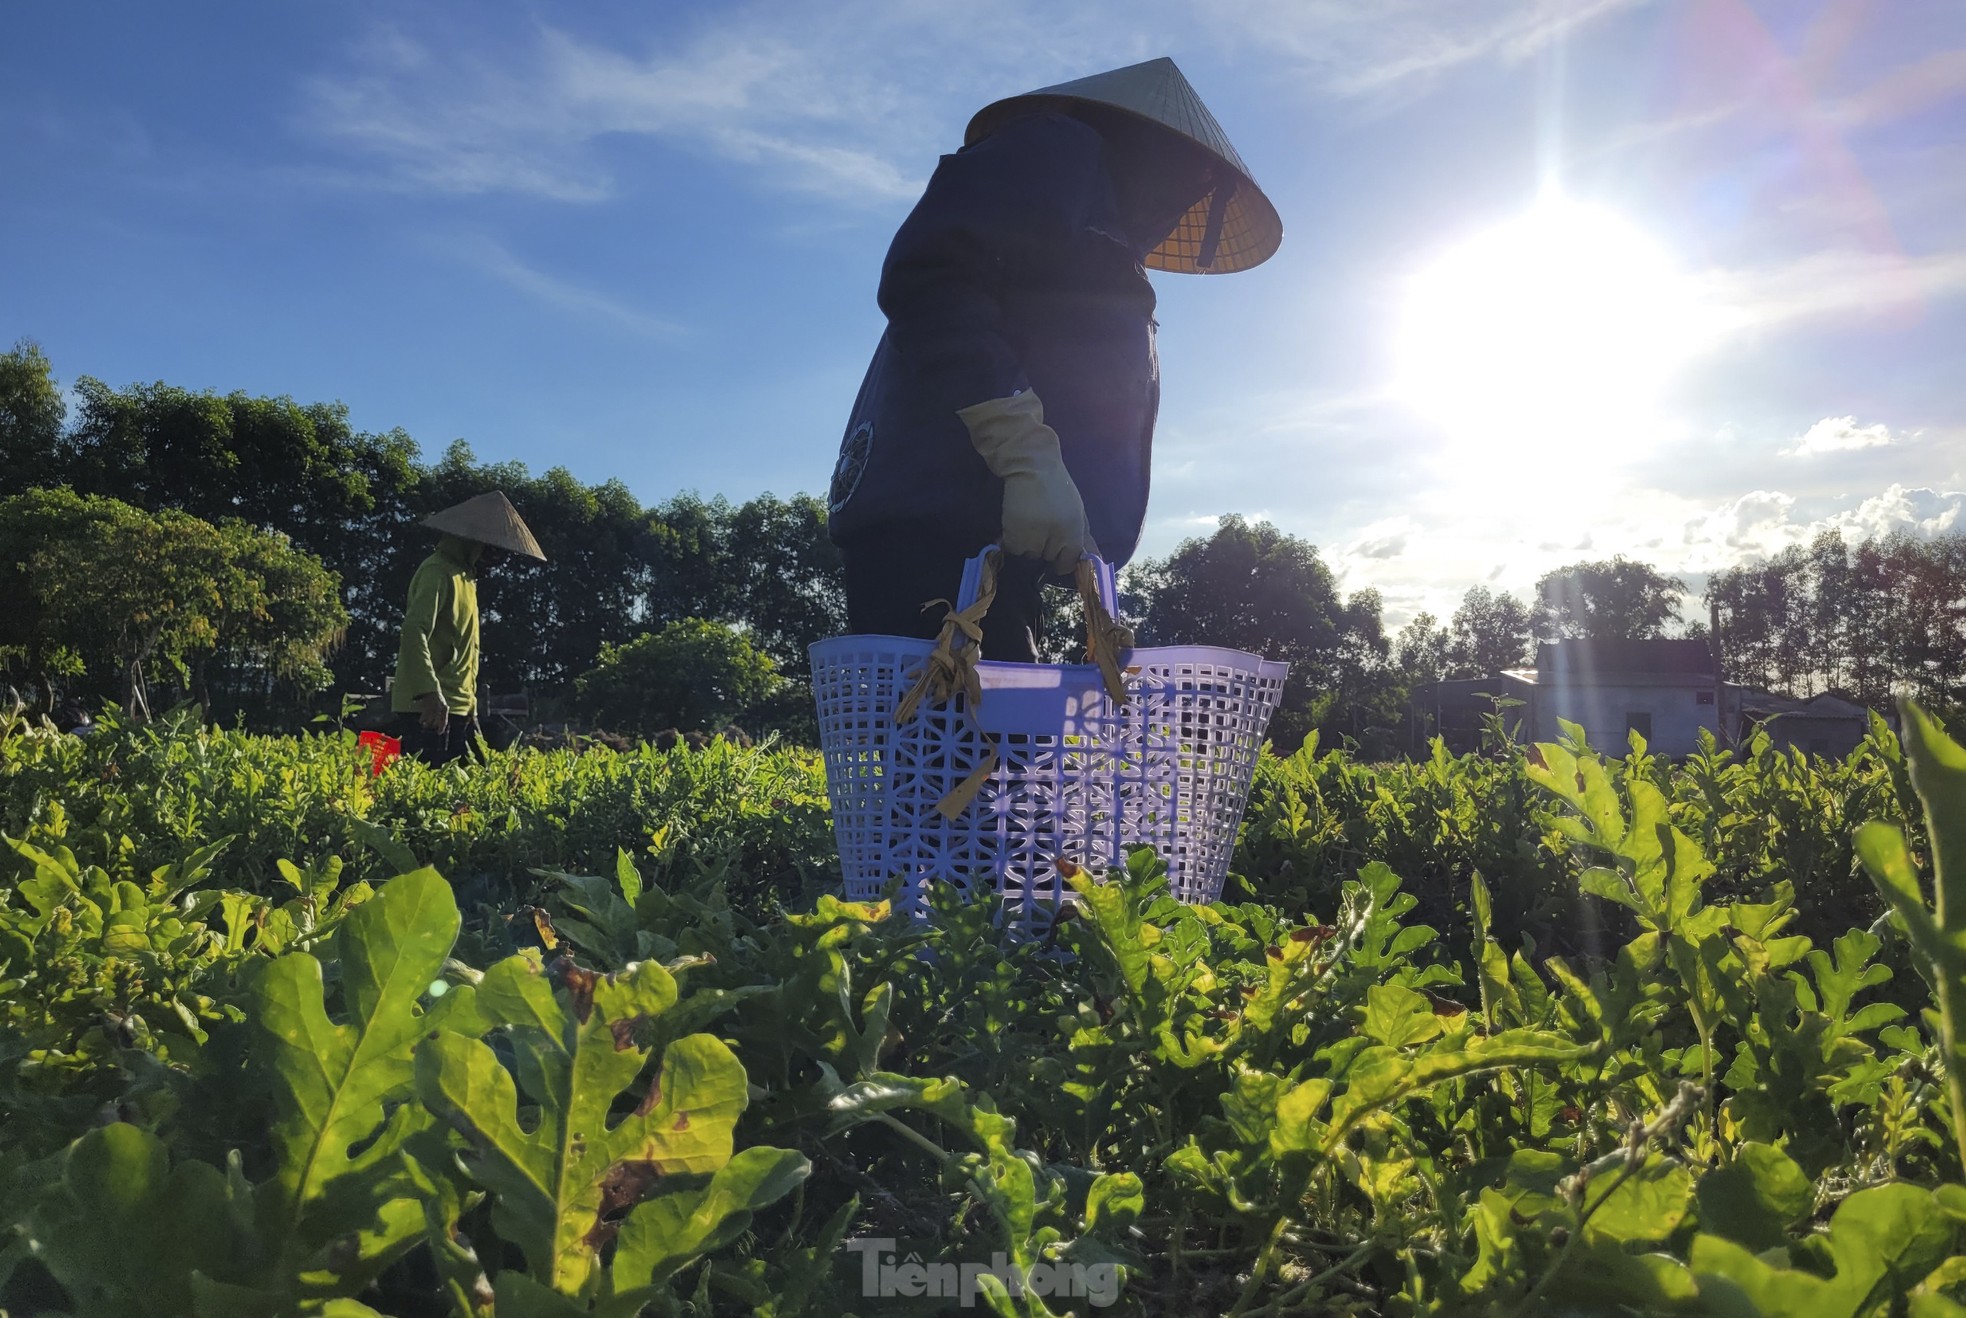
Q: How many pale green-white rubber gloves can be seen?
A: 1